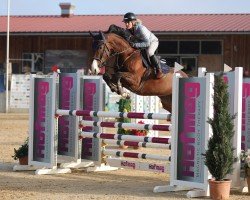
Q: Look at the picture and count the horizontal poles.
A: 5